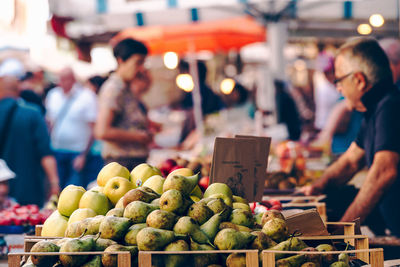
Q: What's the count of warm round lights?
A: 5